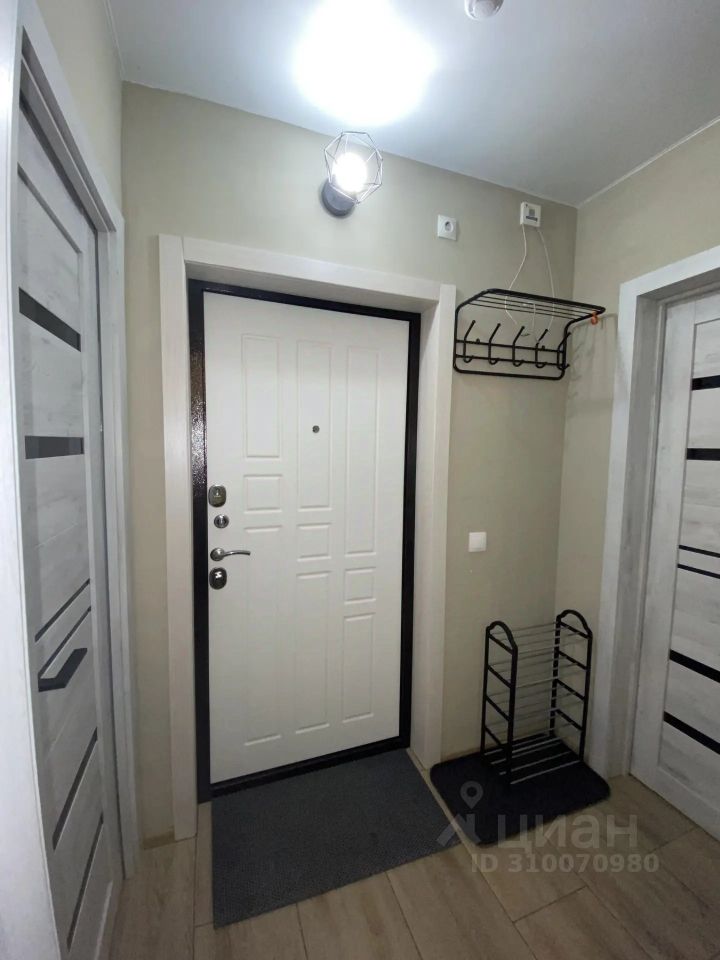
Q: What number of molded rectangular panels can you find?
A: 9